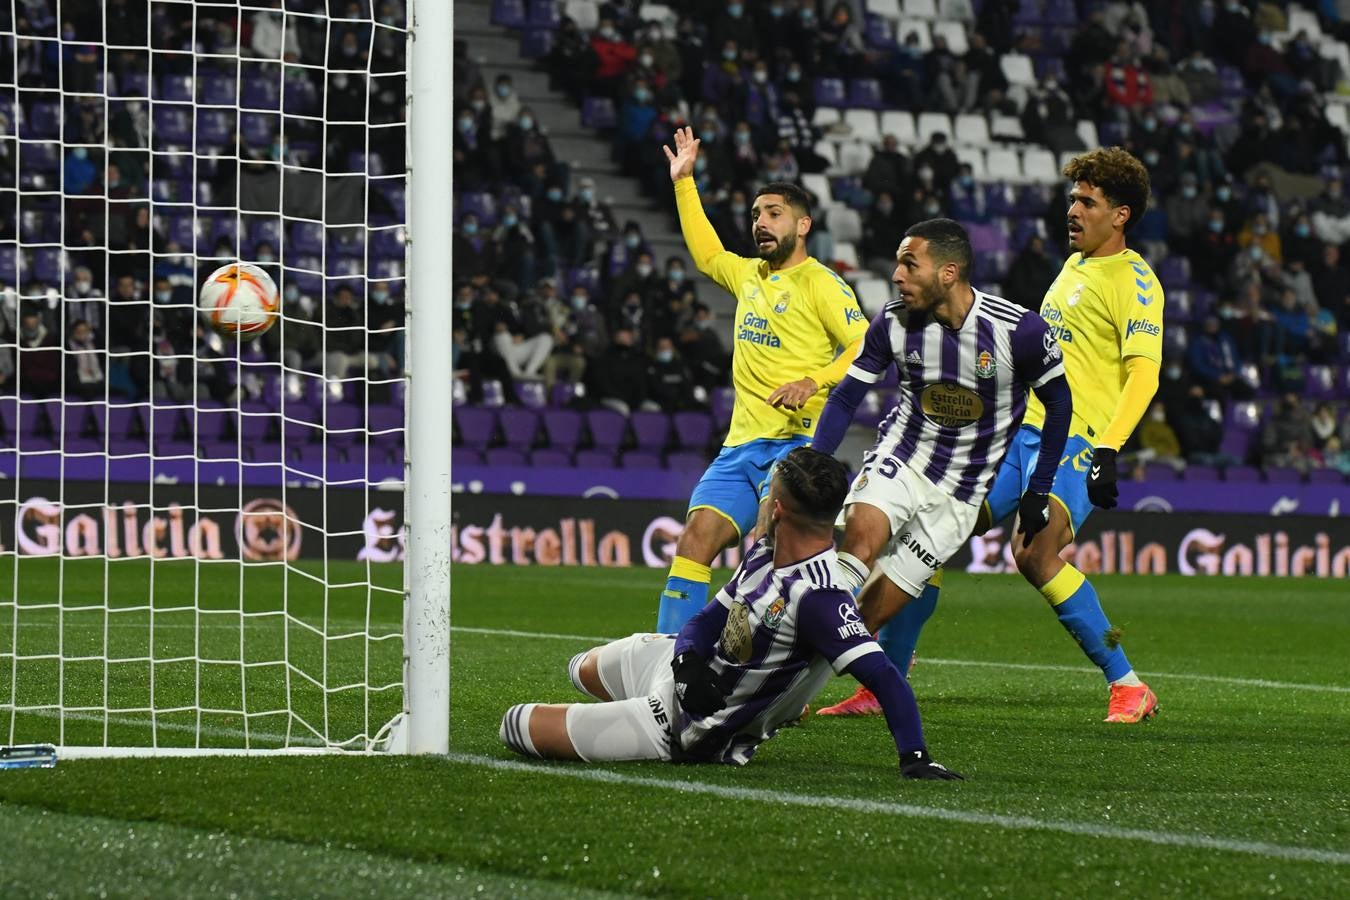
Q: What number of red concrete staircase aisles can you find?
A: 0